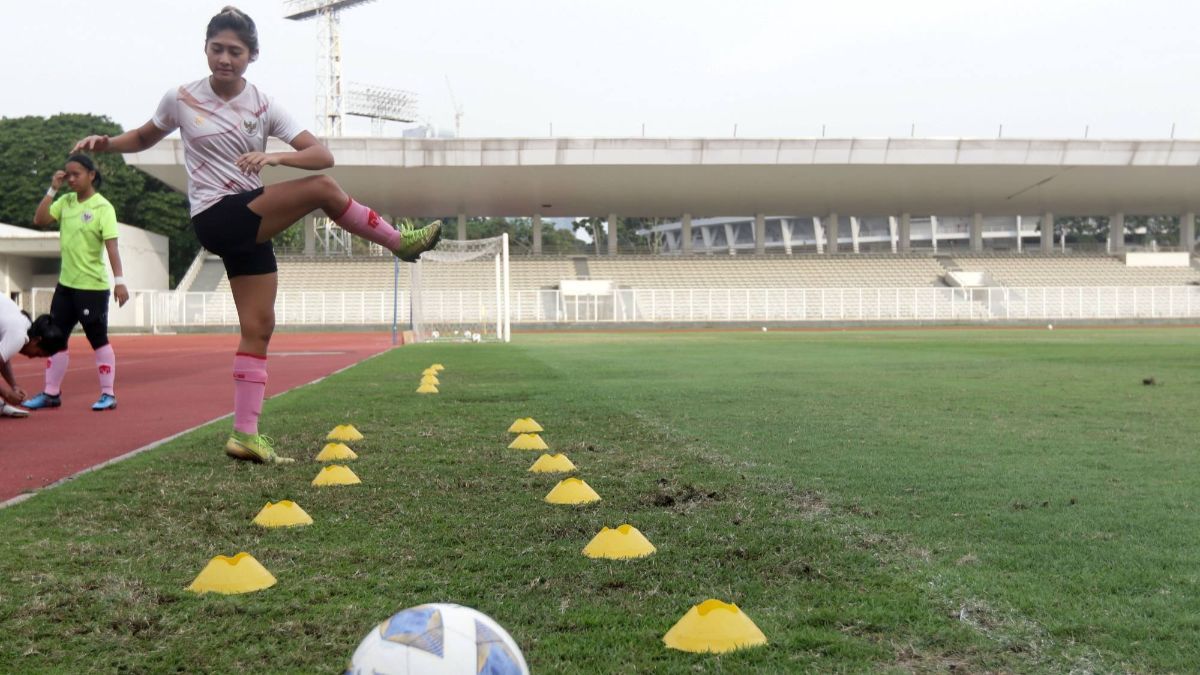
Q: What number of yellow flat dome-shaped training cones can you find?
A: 15